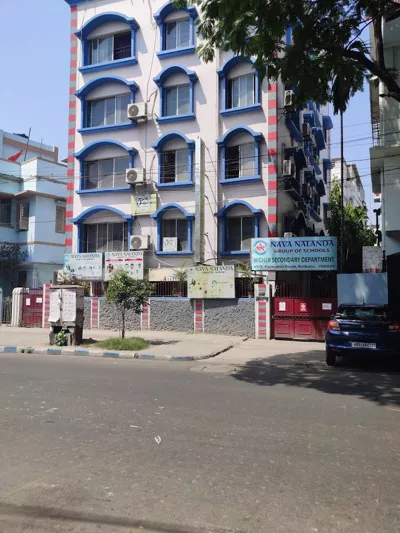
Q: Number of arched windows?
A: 11